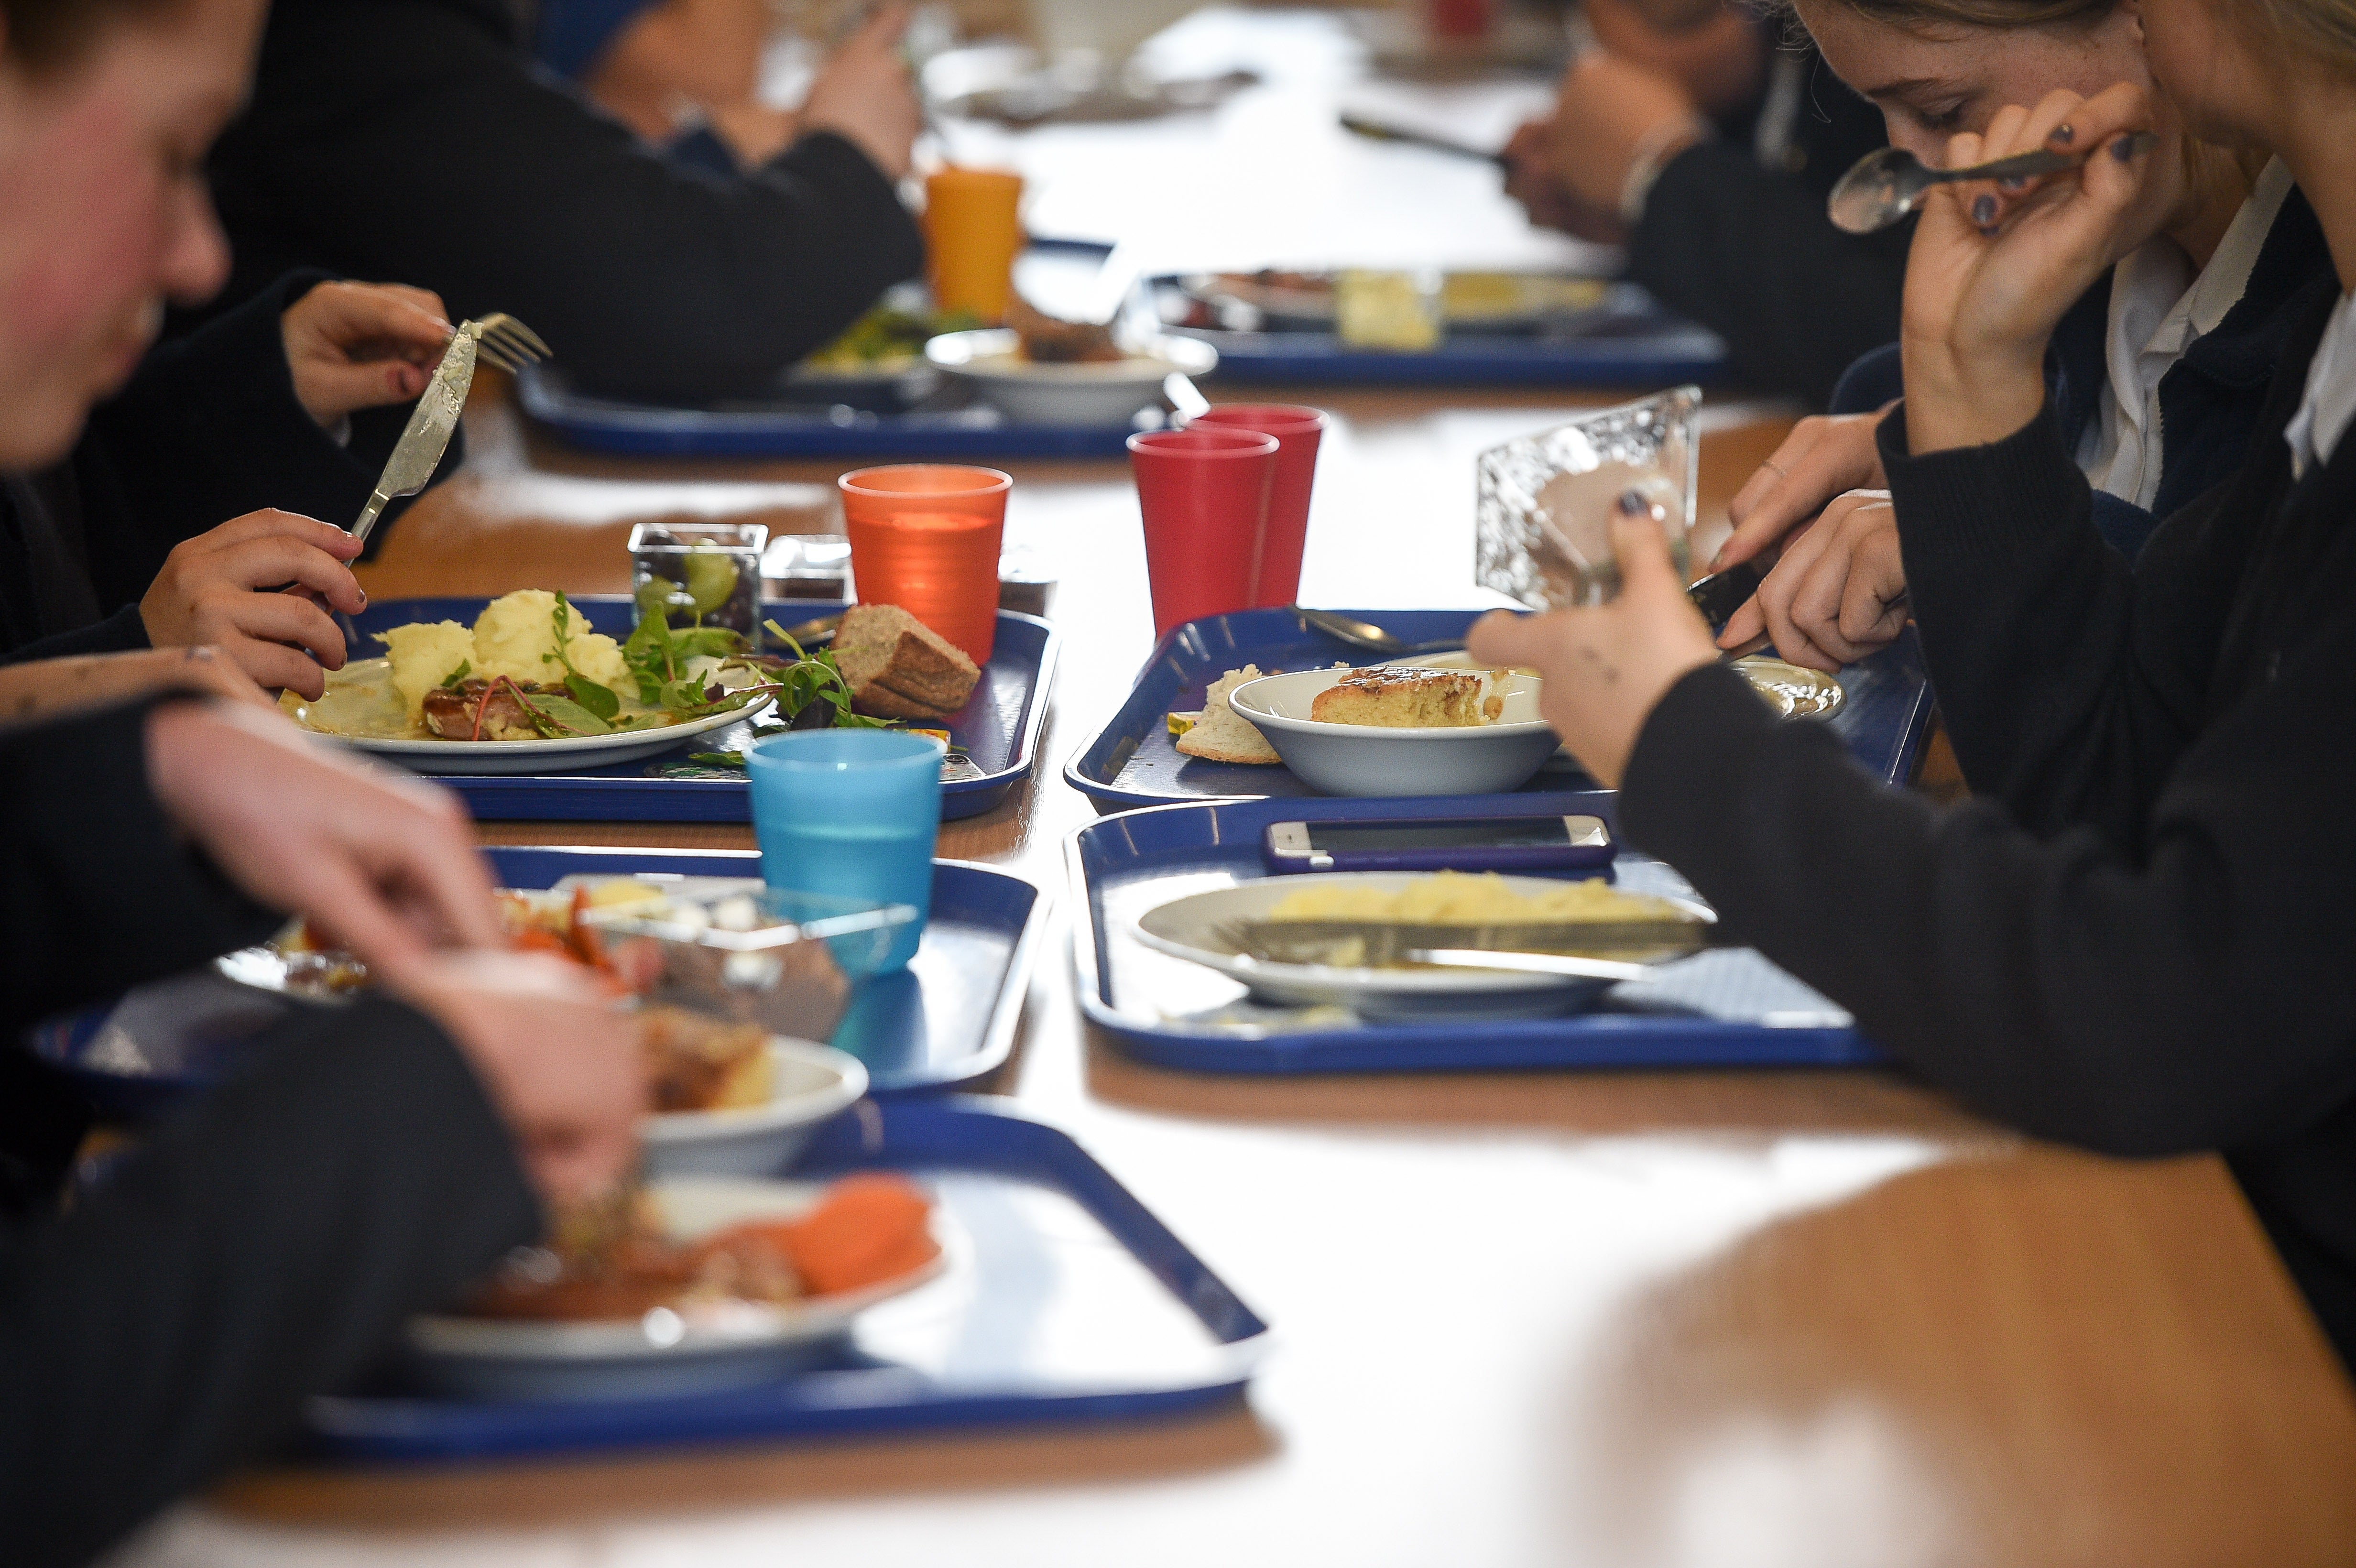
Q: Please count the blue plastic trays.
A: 7